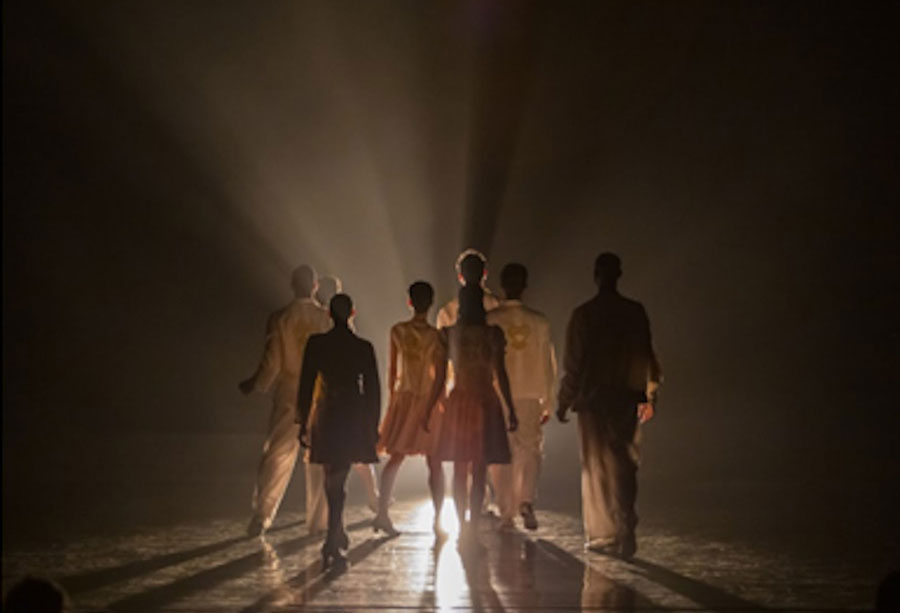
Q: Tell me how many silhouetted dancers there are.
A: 8